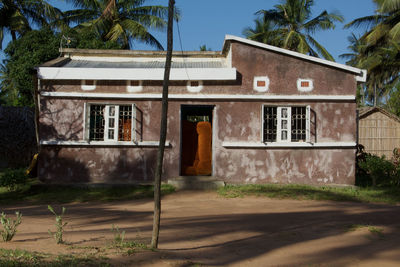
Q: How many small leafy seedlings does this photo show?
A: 3